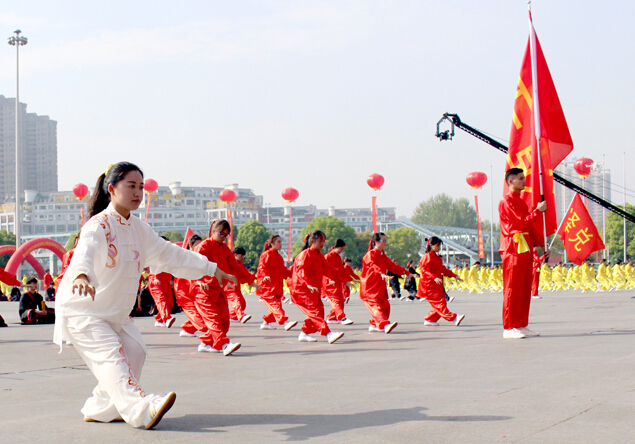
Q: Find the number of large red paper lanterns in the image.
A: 7